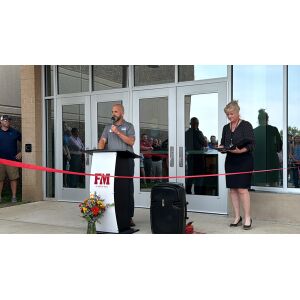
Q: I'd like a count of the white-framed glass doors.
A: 4